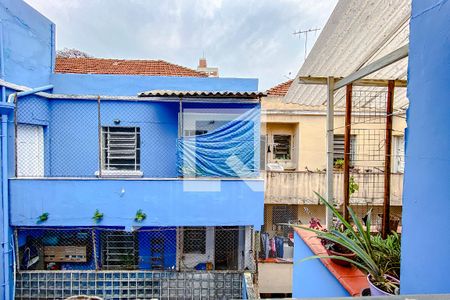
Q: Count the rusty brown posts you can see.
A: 2